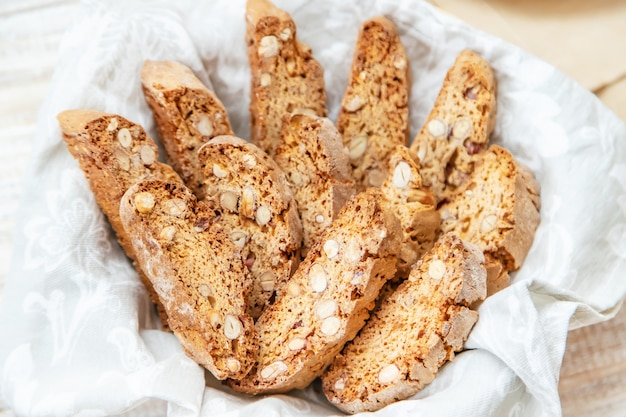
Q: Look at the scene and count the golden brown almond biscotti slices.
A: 12